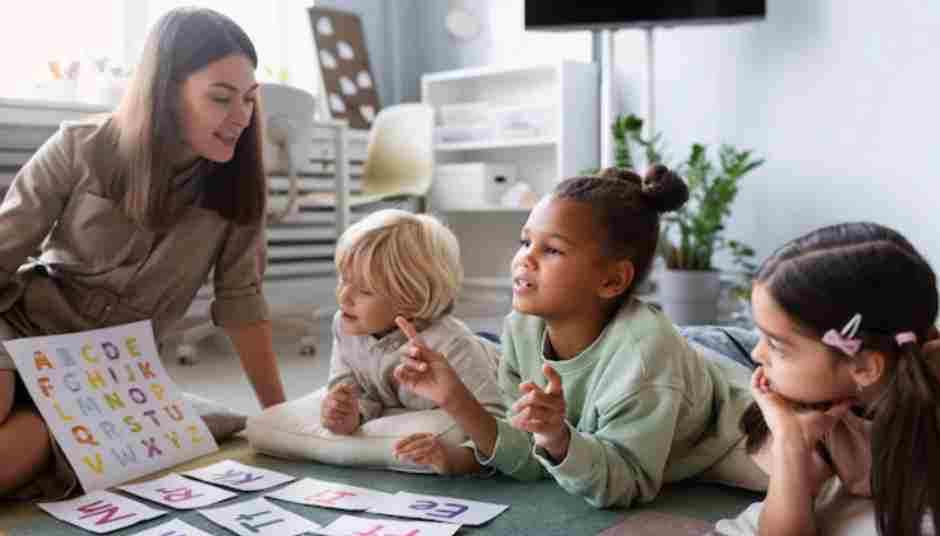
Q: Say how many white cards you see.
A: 8